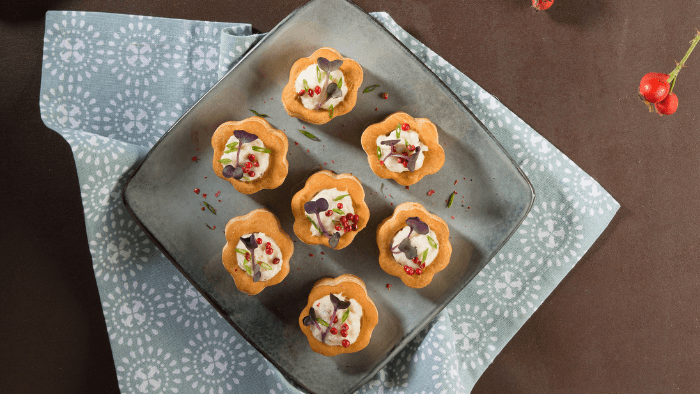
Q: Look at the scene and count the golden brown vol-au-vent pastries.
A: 7